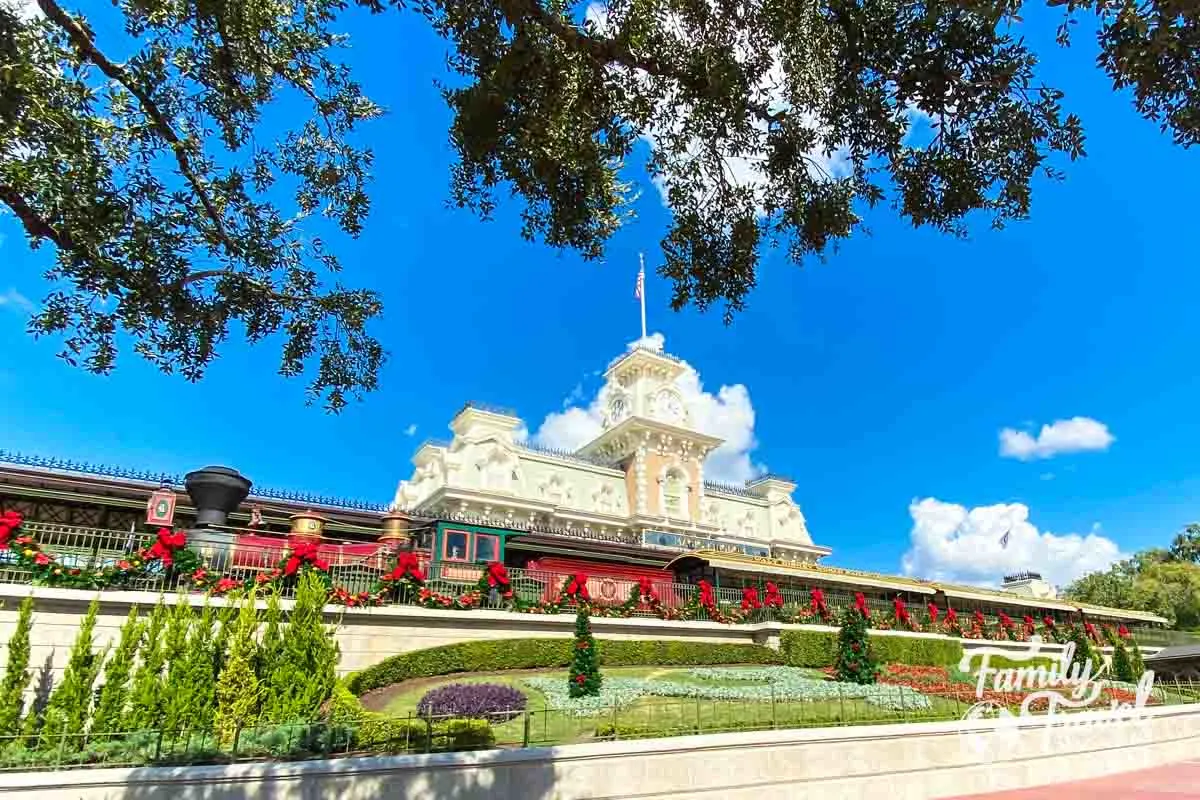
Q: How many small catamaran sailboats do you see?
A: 0